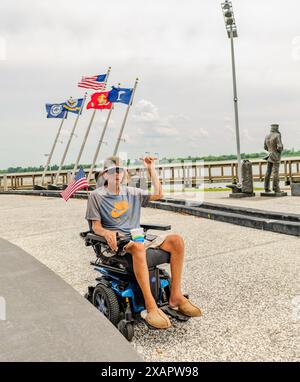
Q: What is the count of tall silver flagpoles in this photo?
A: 5